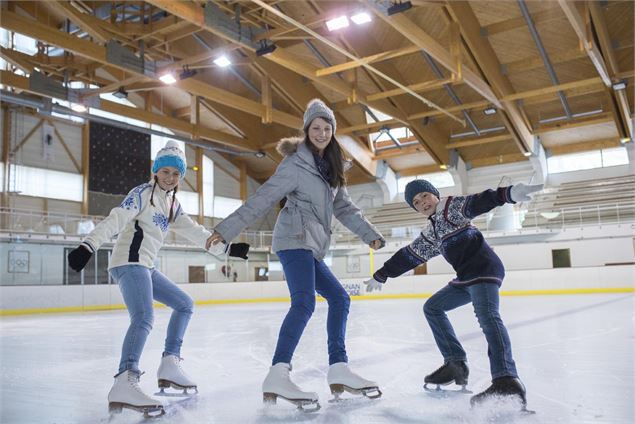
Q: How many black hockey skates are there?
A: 2